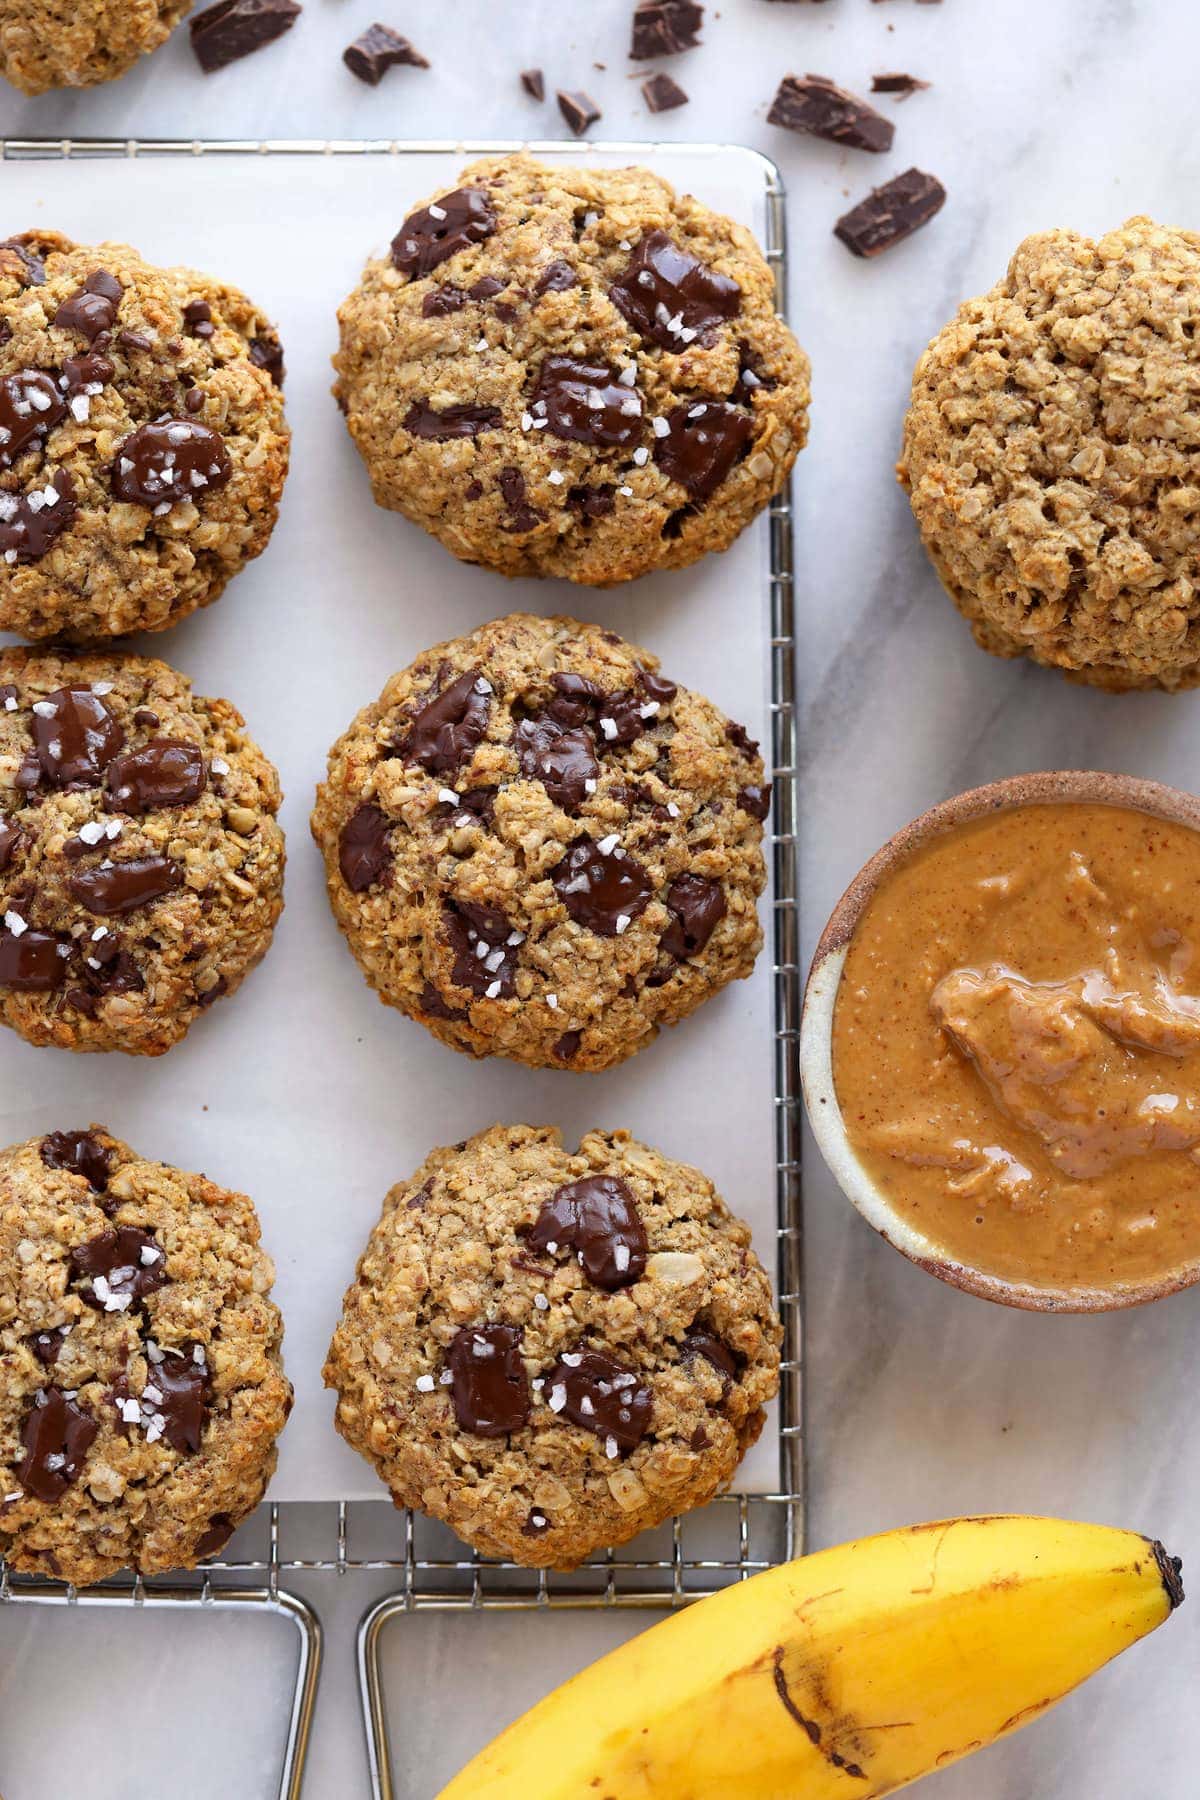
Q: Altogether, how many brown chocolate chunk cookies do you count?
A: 6